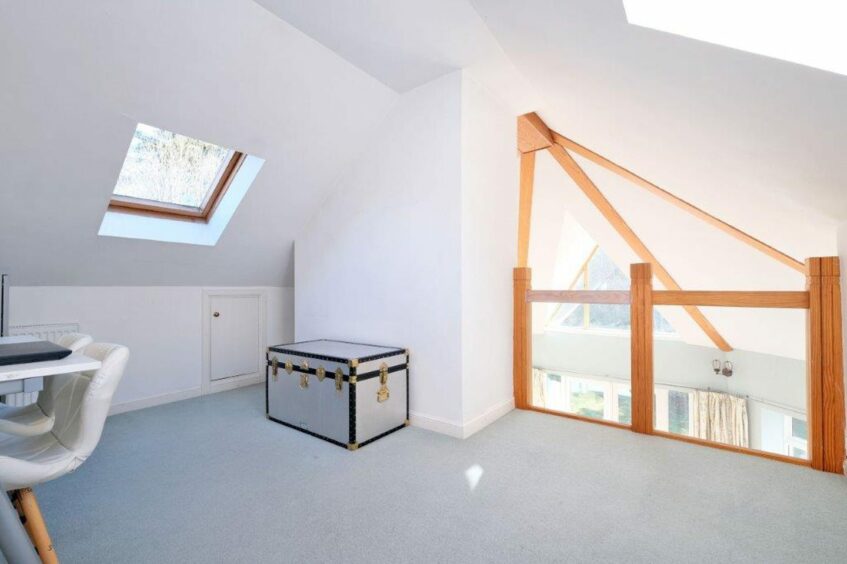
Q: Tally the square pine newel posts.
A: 3